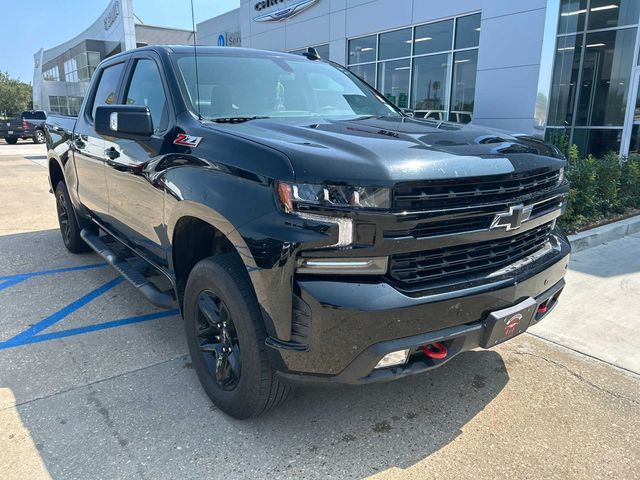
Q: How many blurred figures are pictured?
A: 0